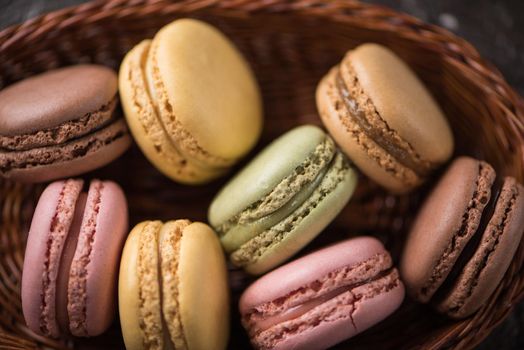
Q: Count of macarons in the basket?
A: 8